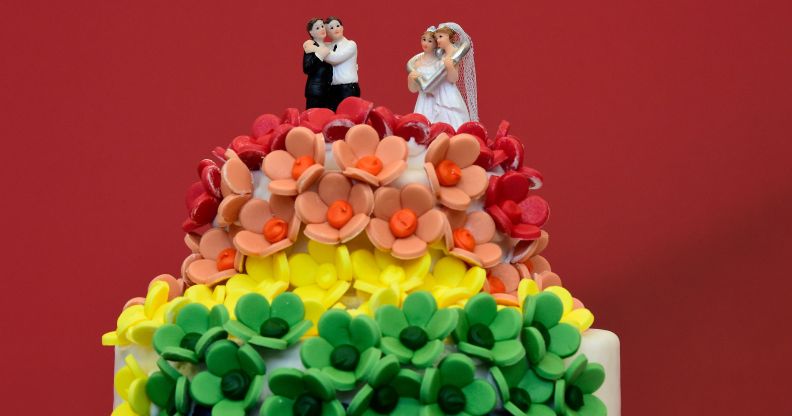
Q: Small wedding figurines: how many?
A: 4